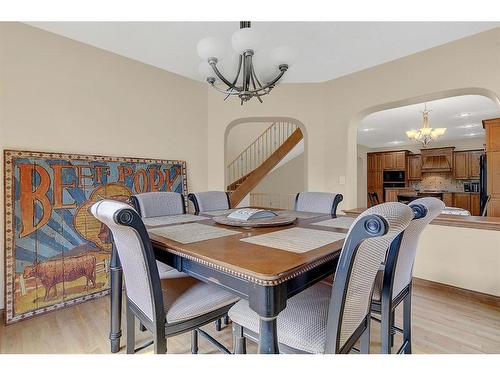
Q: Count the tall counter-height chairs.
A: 6